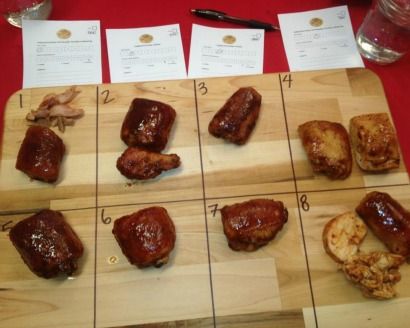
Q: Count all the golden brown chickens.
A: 2